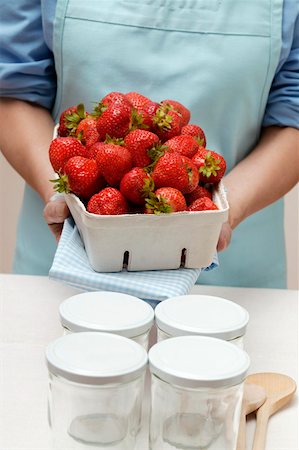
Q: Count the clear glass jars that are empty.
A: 4